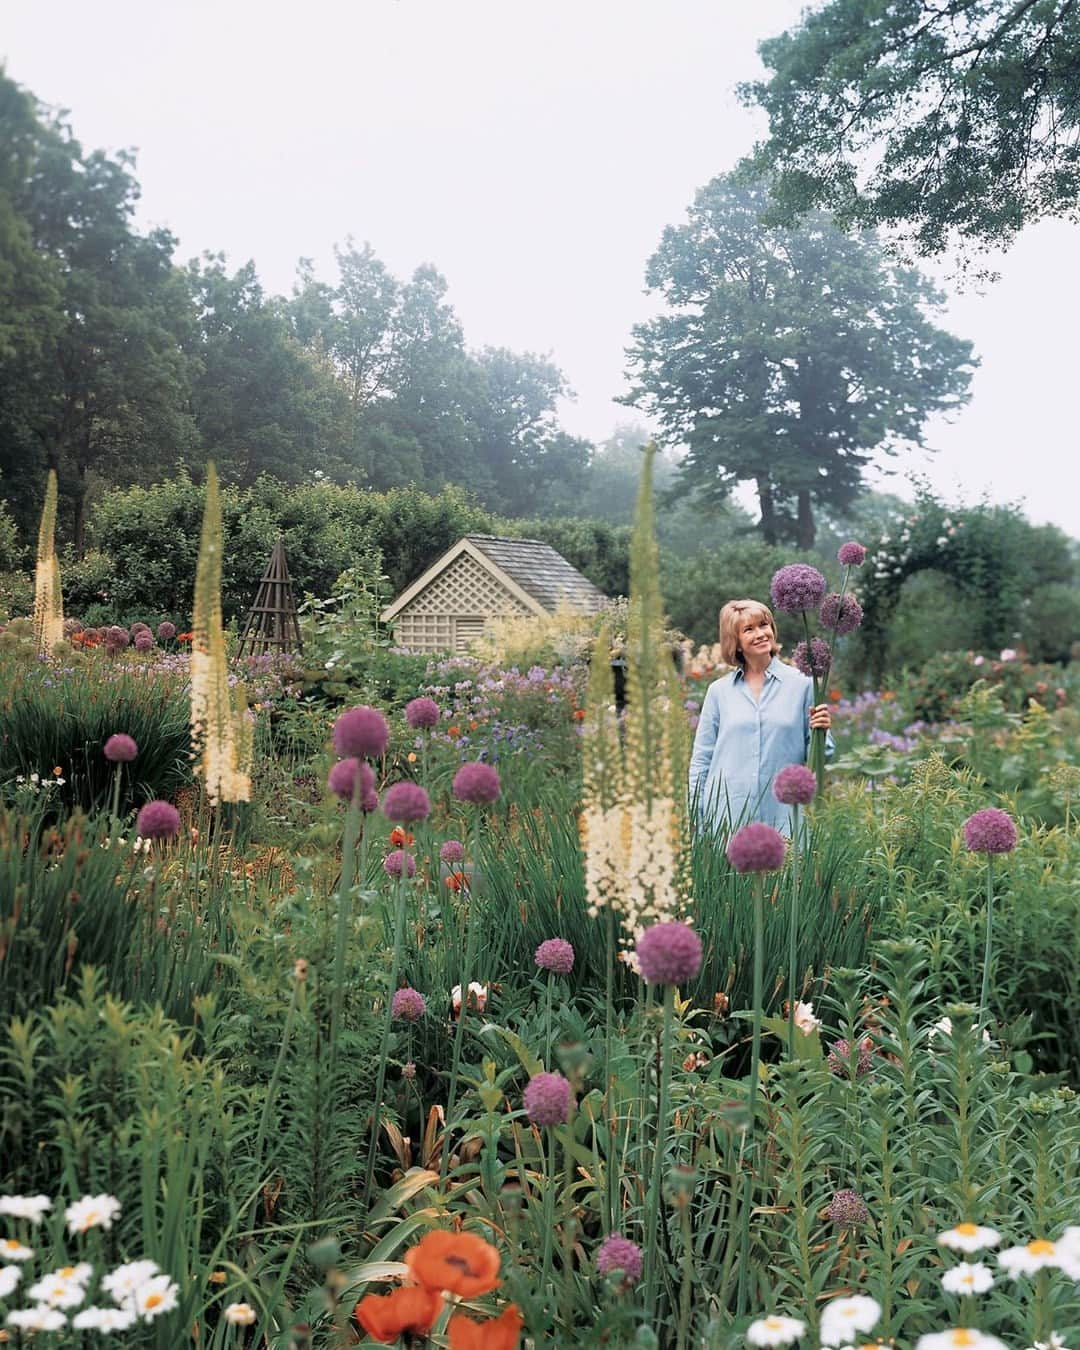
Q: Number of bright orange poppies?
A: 3